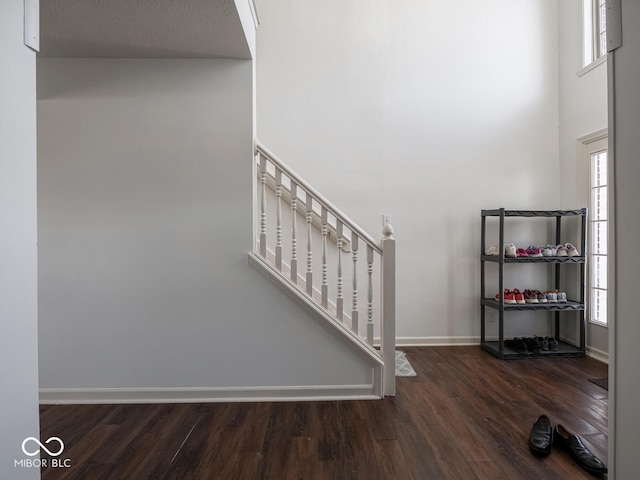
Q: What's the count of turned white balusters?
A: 8